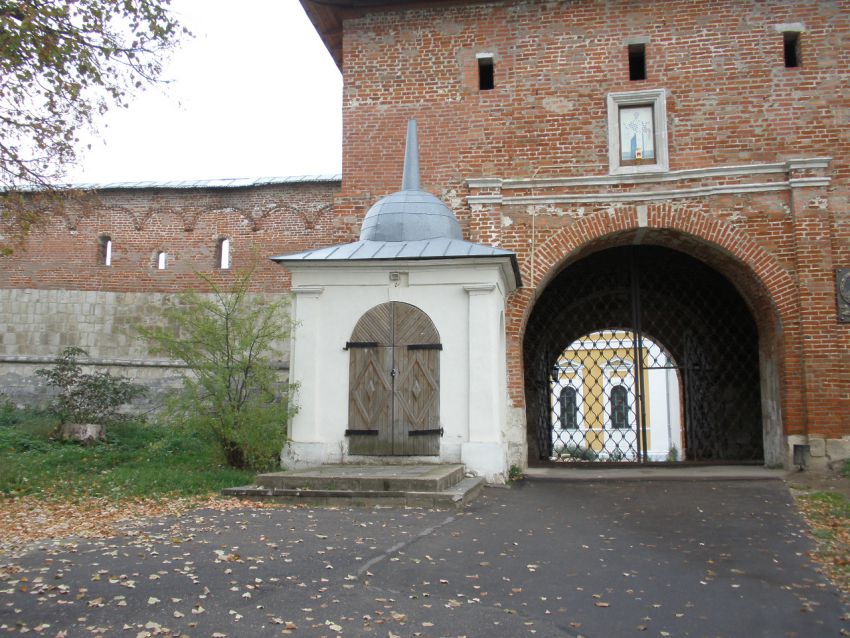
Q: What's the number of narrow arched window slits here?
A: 3